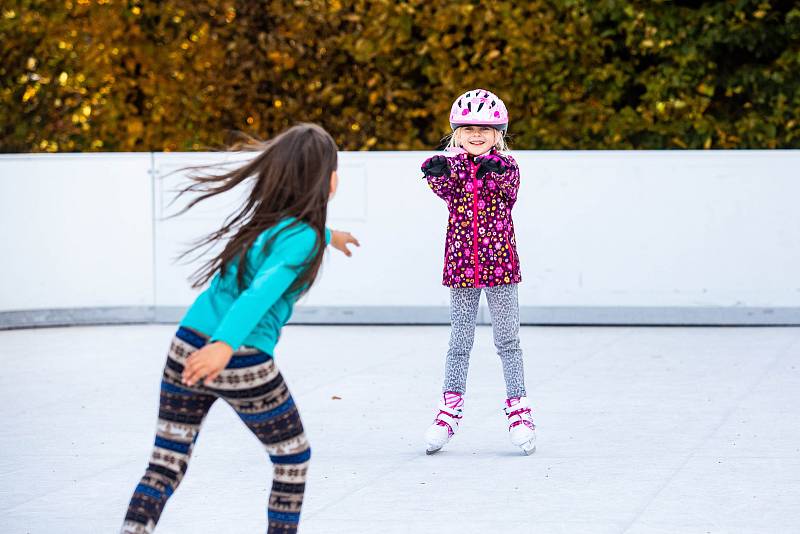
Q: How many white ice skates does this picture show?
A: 2